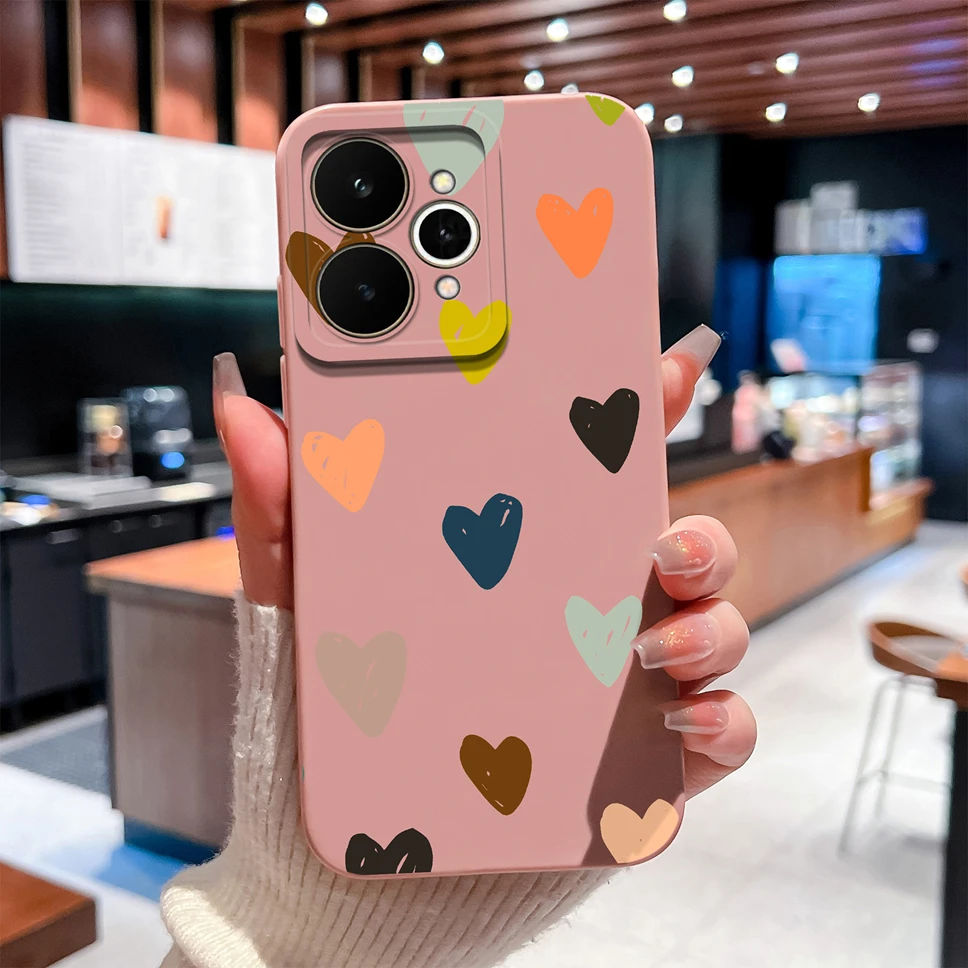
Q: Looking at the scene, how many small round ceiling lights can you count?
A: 12